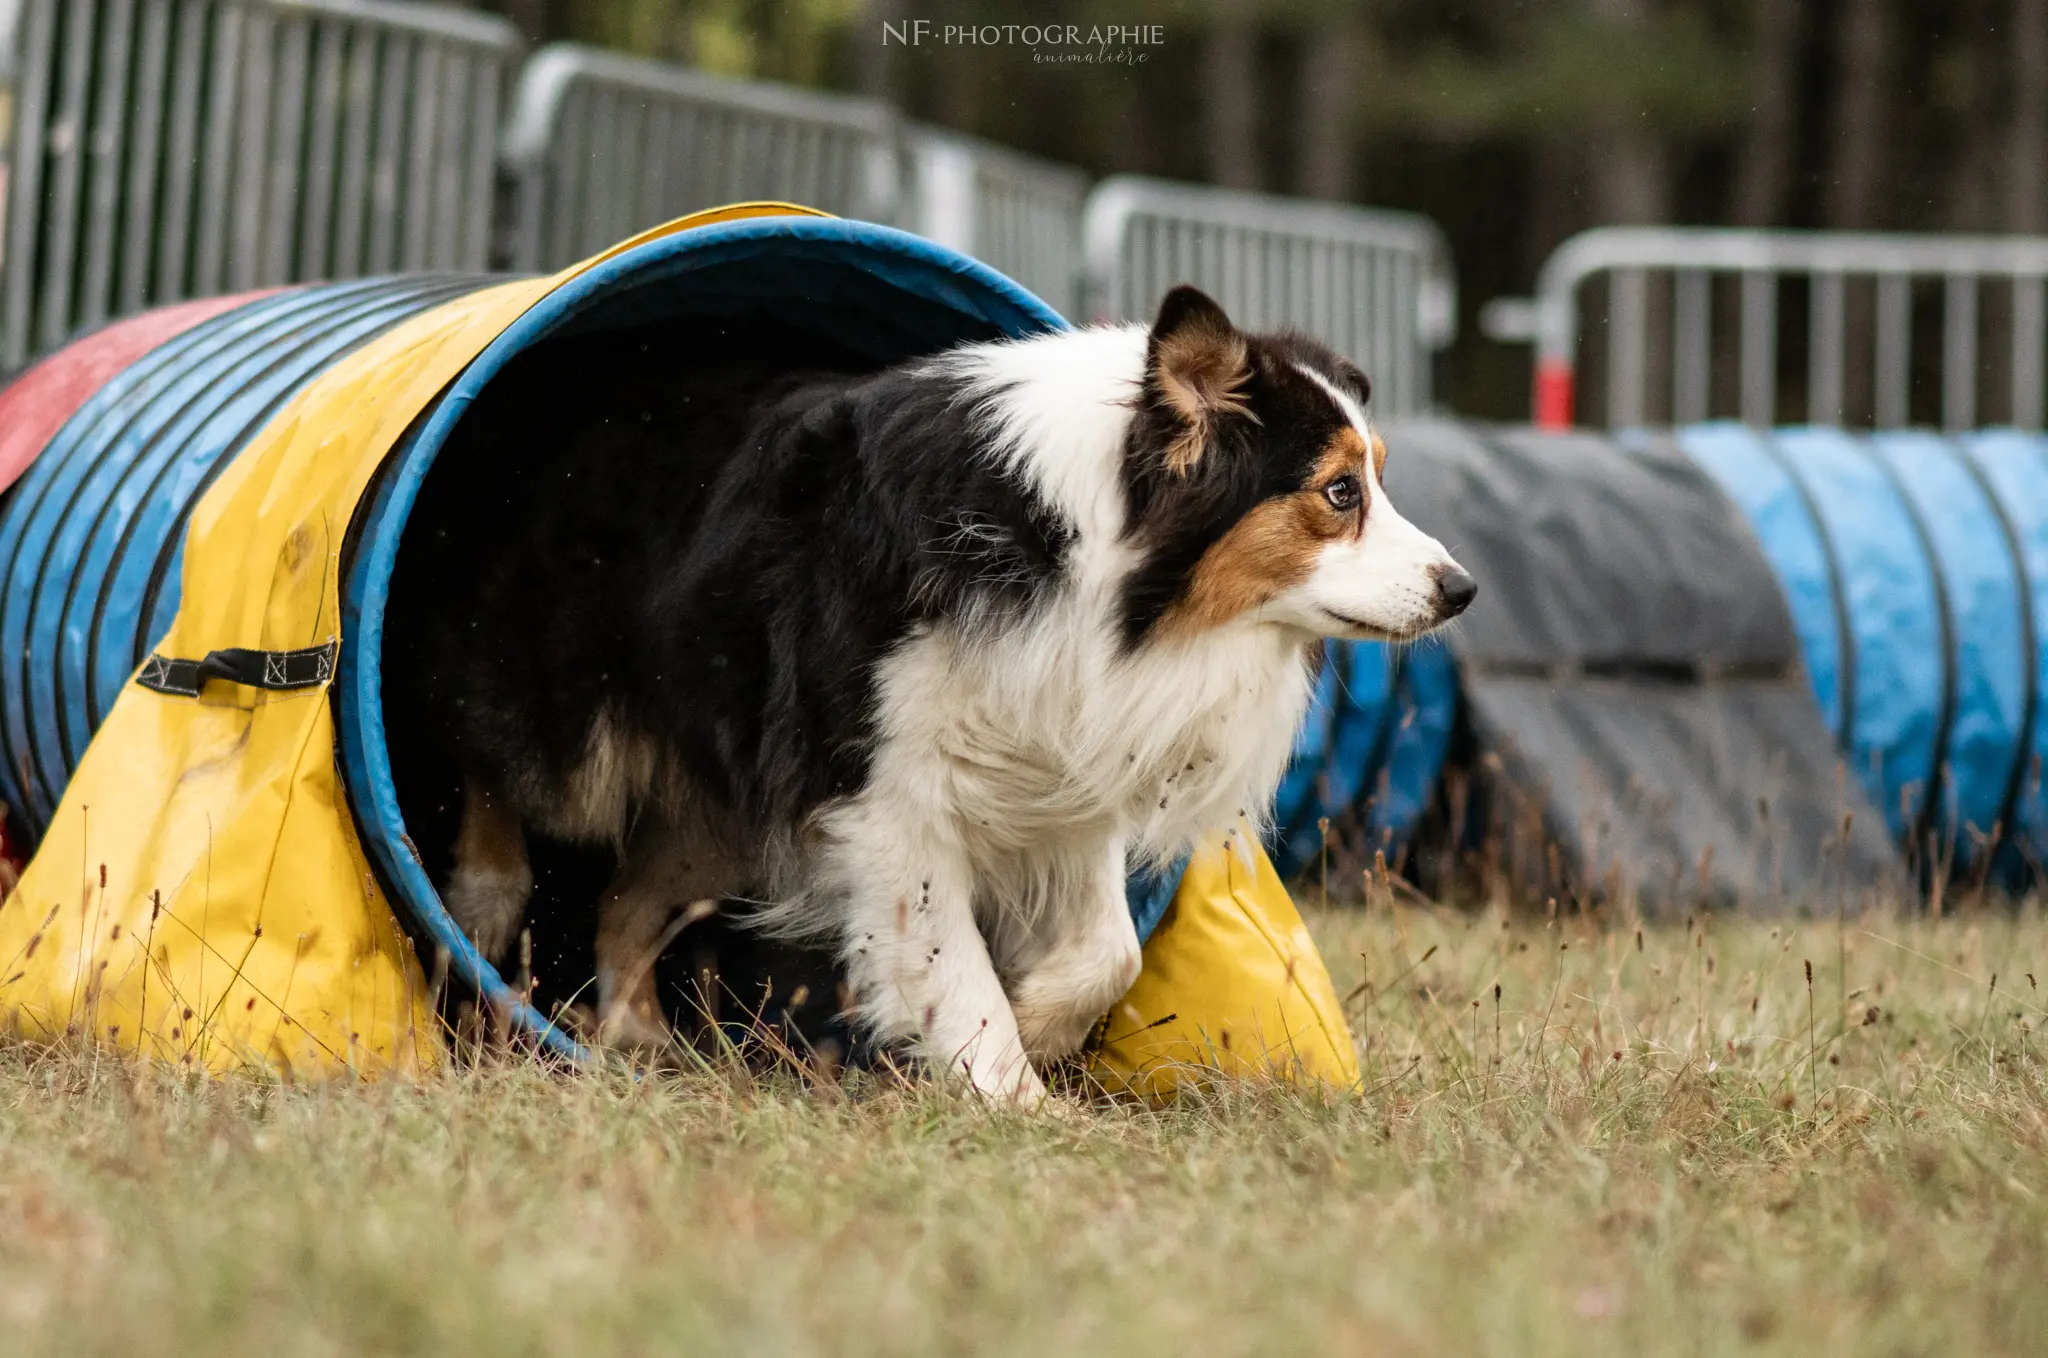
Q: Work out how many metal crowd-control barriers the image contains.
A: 5